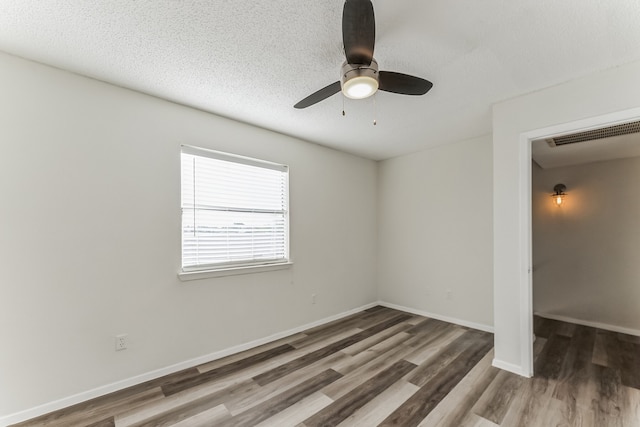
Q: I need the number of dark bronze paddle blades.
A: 3